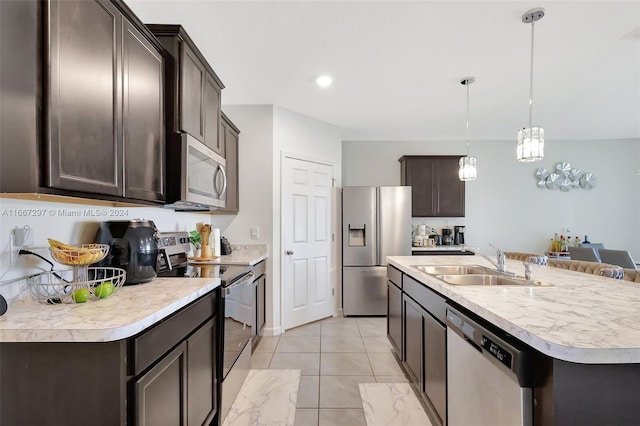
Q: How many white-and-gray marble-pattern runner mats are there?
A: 2